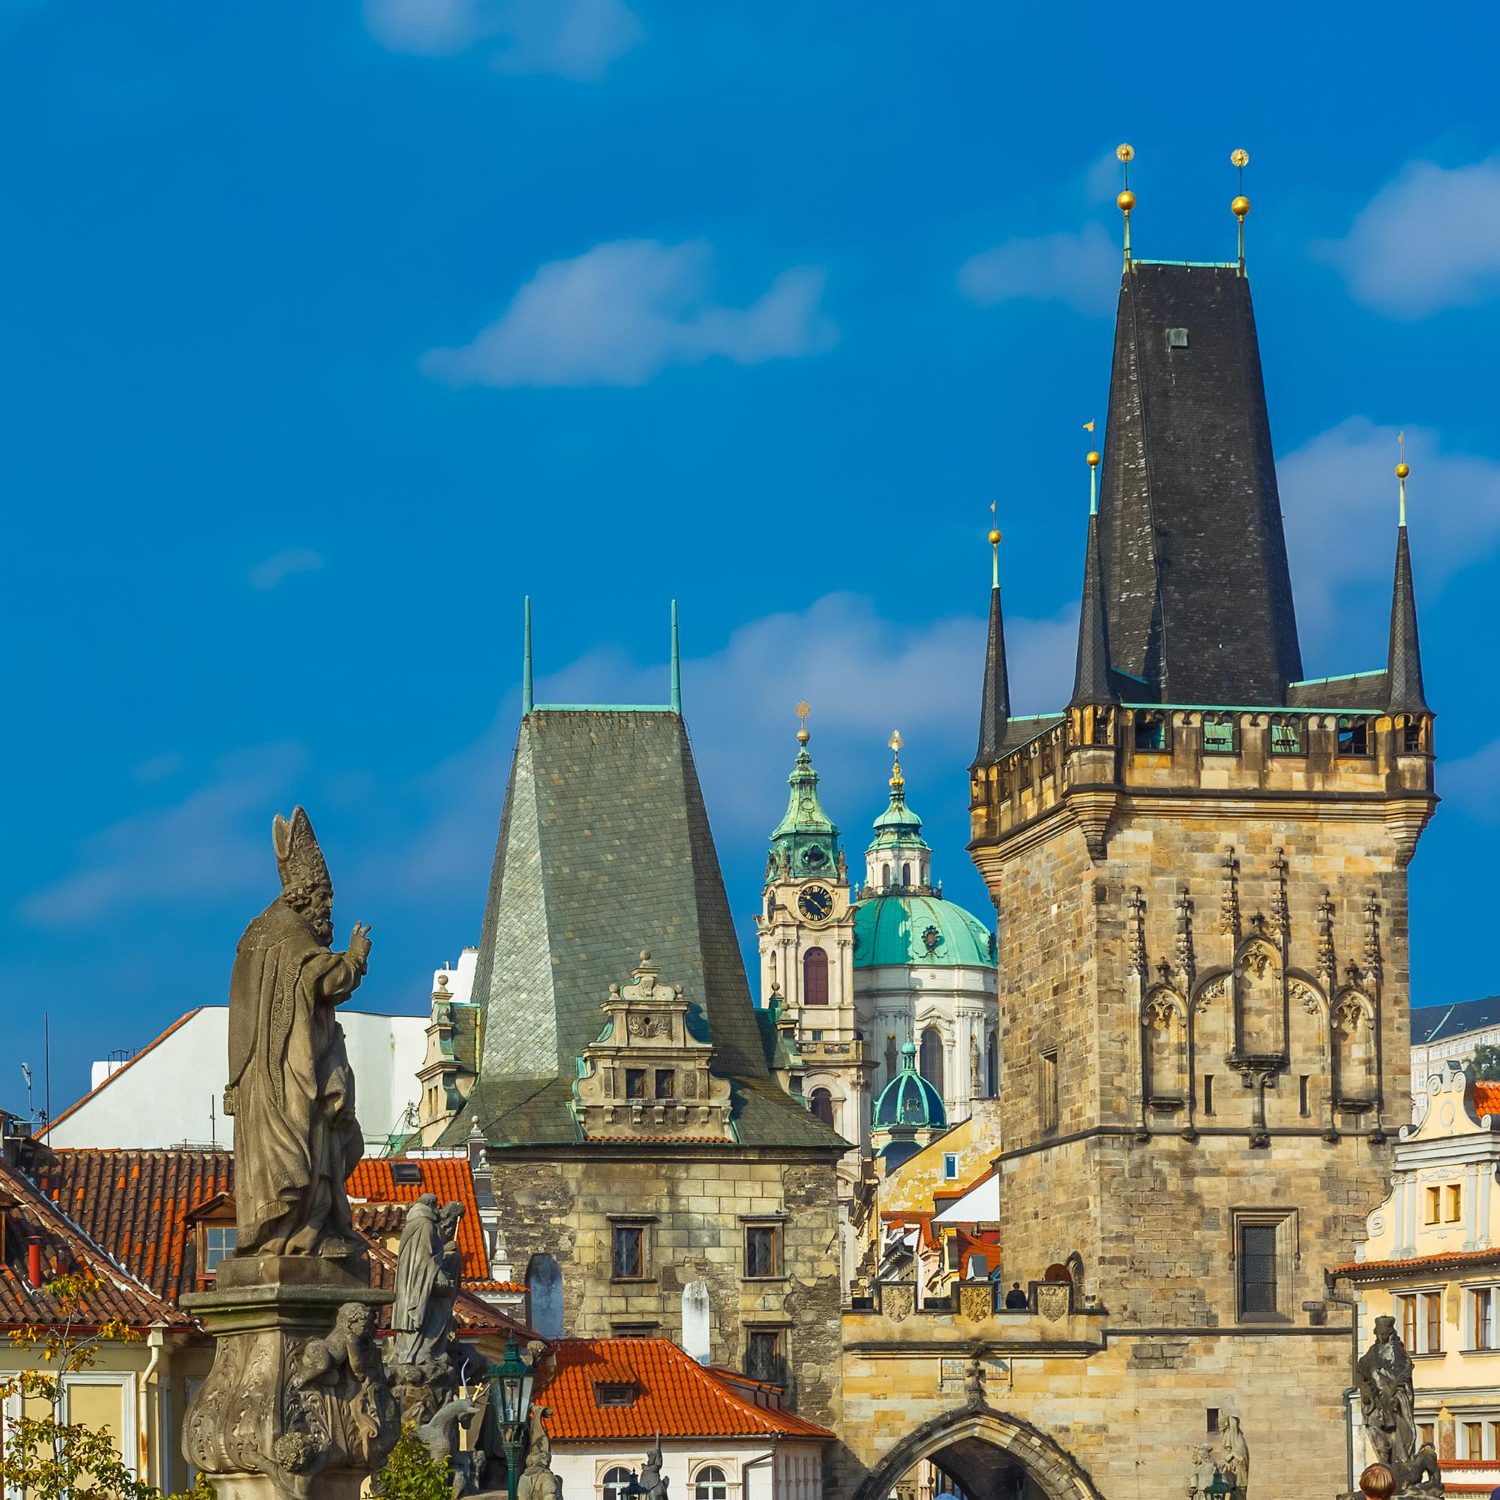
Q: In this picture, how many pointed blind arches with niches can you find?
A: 3